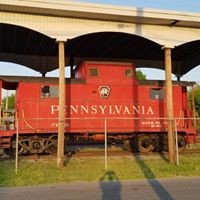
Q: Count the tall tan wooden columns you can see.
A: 2